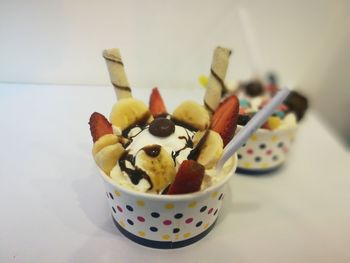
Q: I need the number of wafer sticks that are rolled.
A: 2